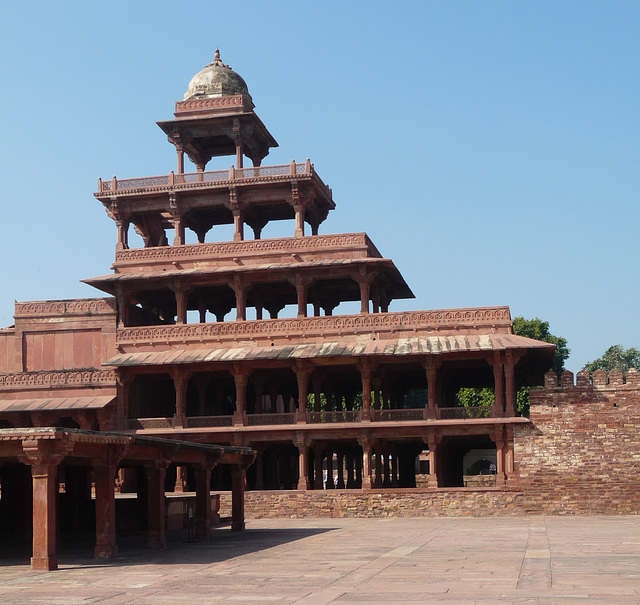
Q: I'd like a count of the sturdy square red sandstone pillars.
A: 5